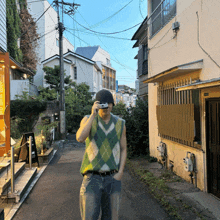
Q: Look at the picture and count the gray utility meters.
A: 2